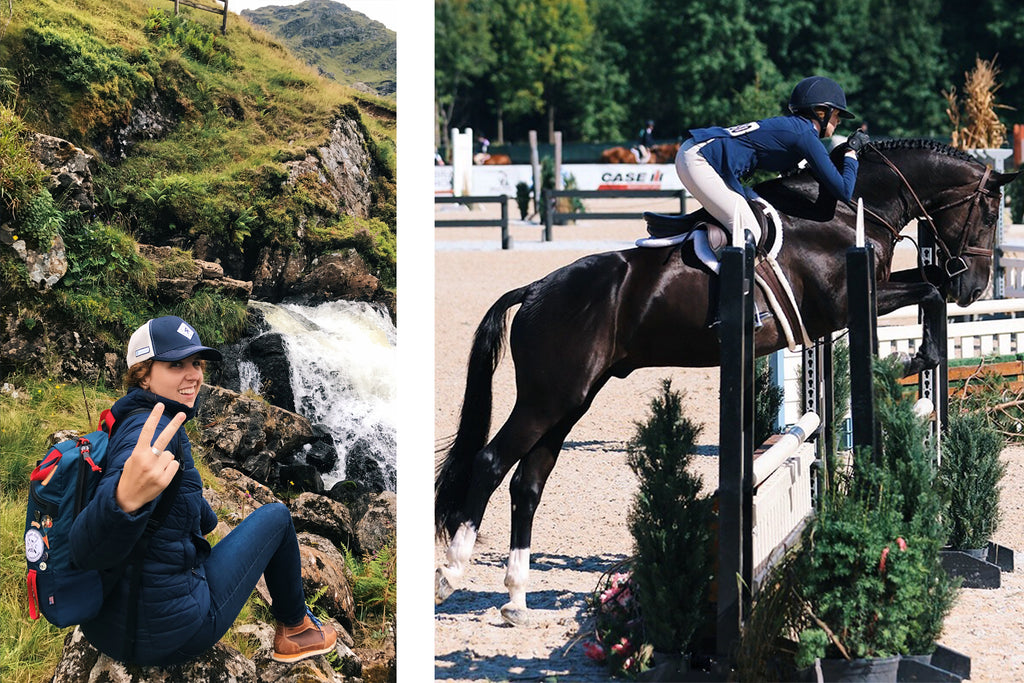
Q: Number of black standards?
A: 4